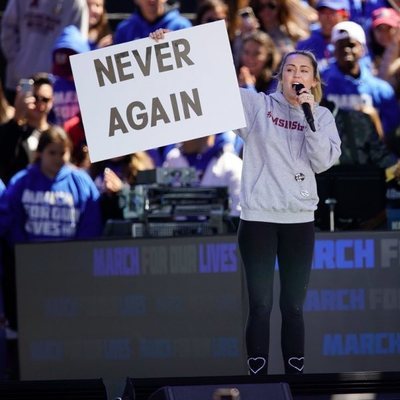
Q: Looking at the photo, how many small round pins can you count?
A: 2